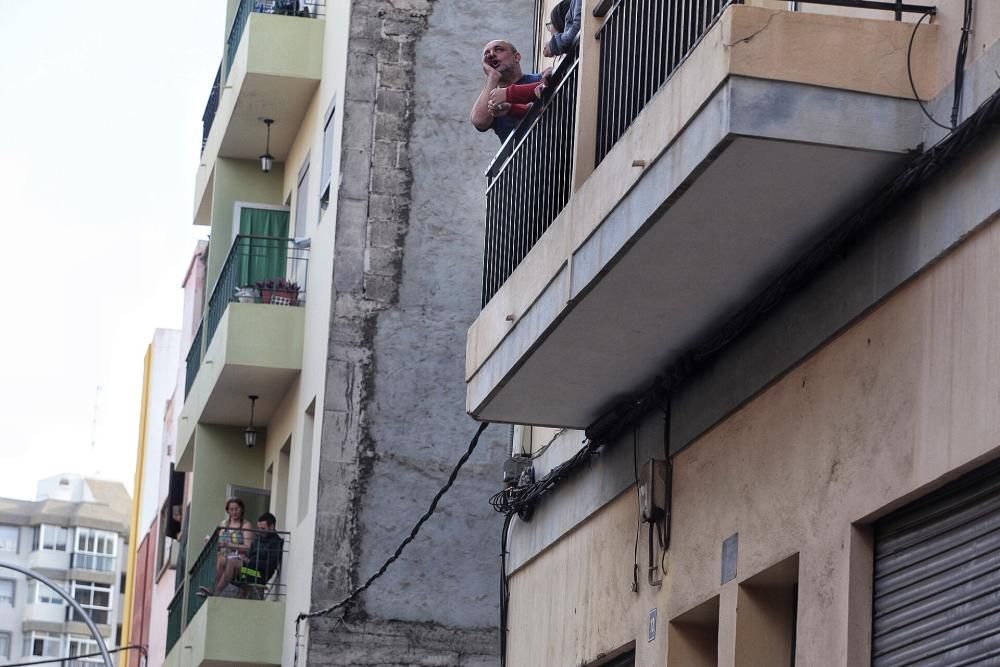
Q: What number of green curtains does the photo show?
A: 1